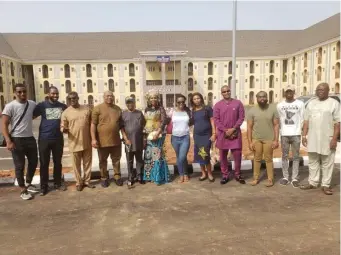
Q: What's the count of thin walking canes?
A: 1